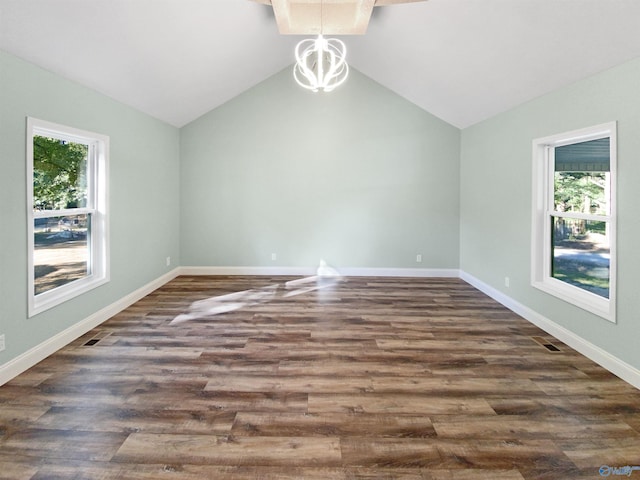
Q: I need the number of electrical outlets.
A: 5